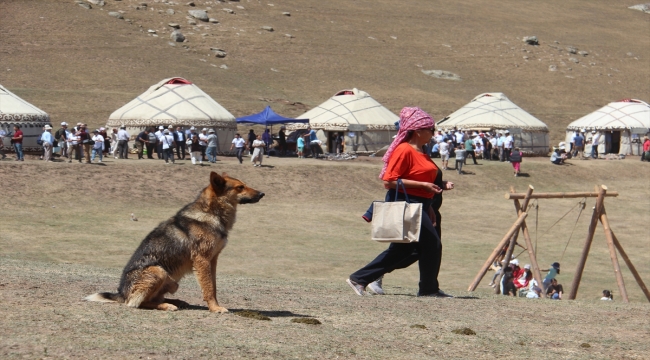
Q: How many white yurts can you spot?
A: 5